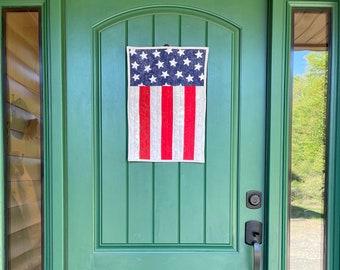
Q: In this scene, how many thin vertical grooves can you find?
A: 4